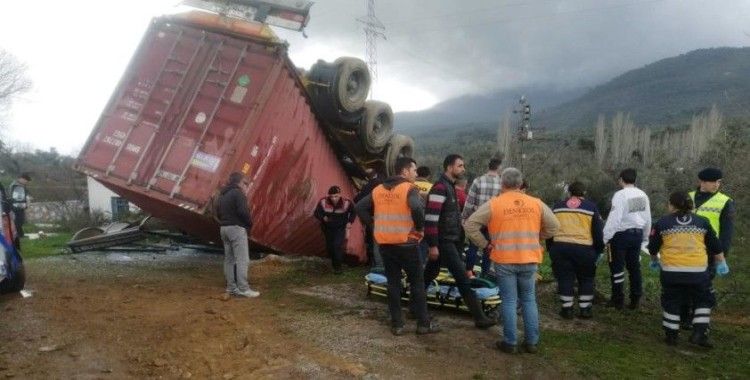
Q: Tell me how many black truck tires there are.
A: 3